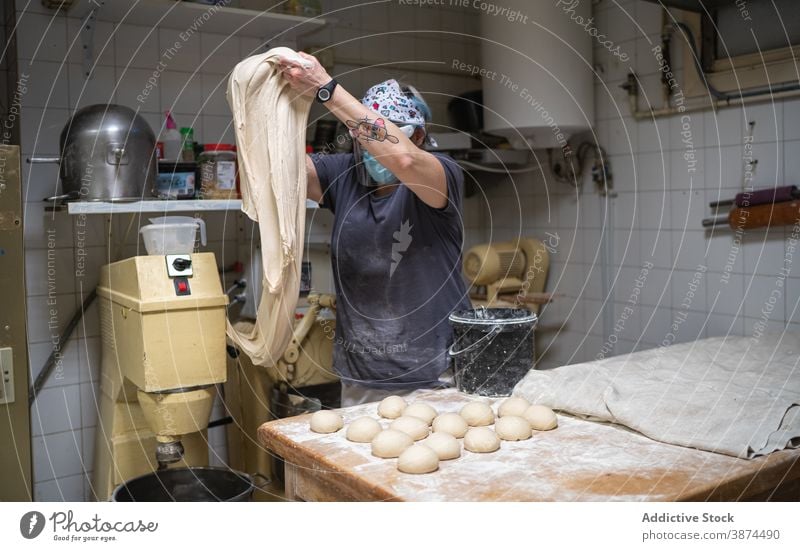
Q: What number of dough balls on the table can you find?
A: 14